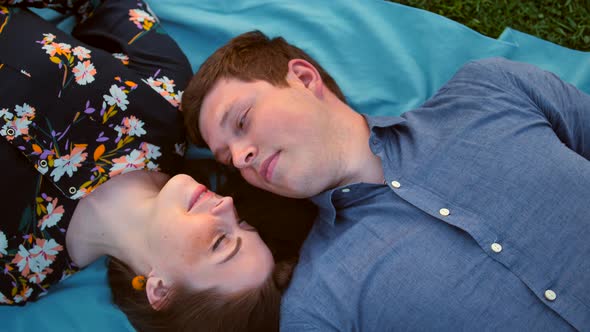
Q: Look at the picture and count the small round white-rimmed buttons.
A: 3